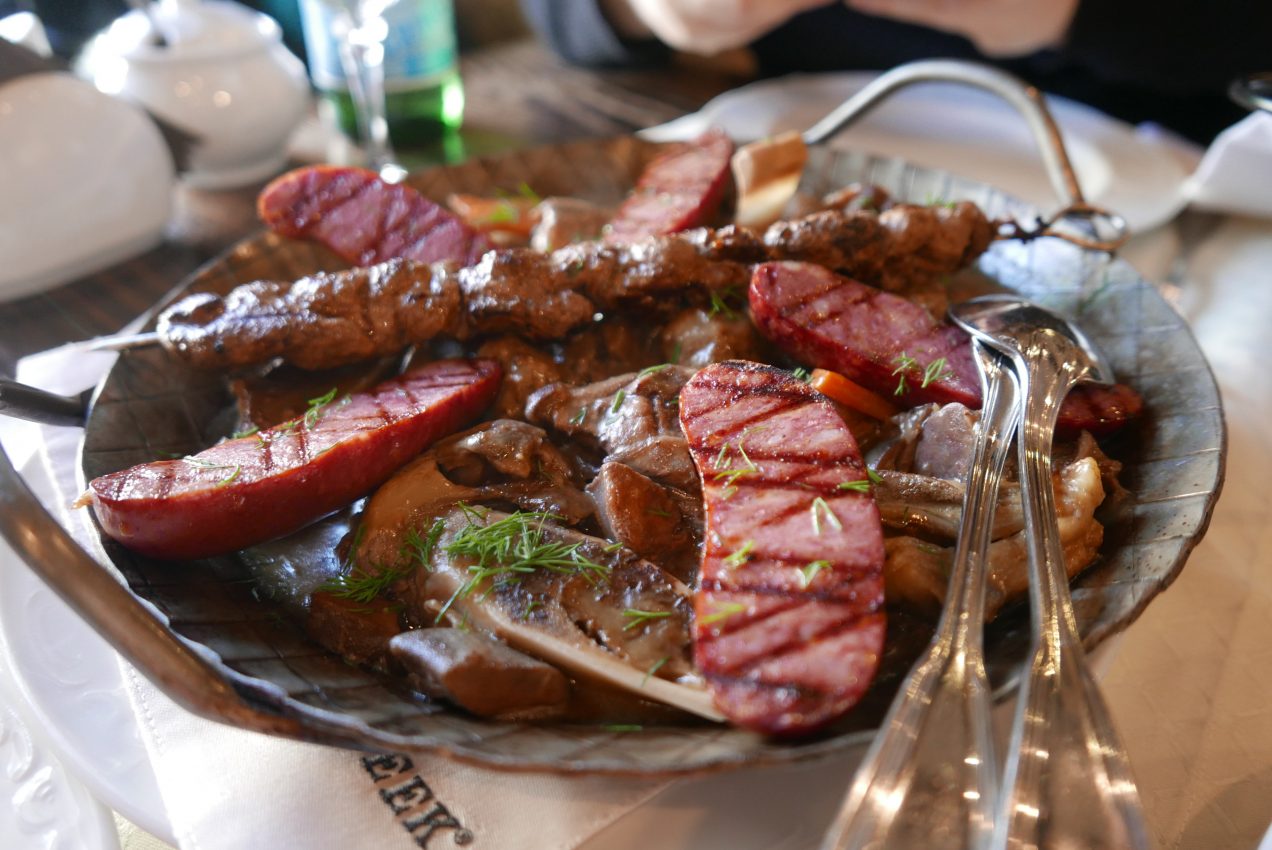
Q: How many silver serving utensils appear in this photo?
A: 2